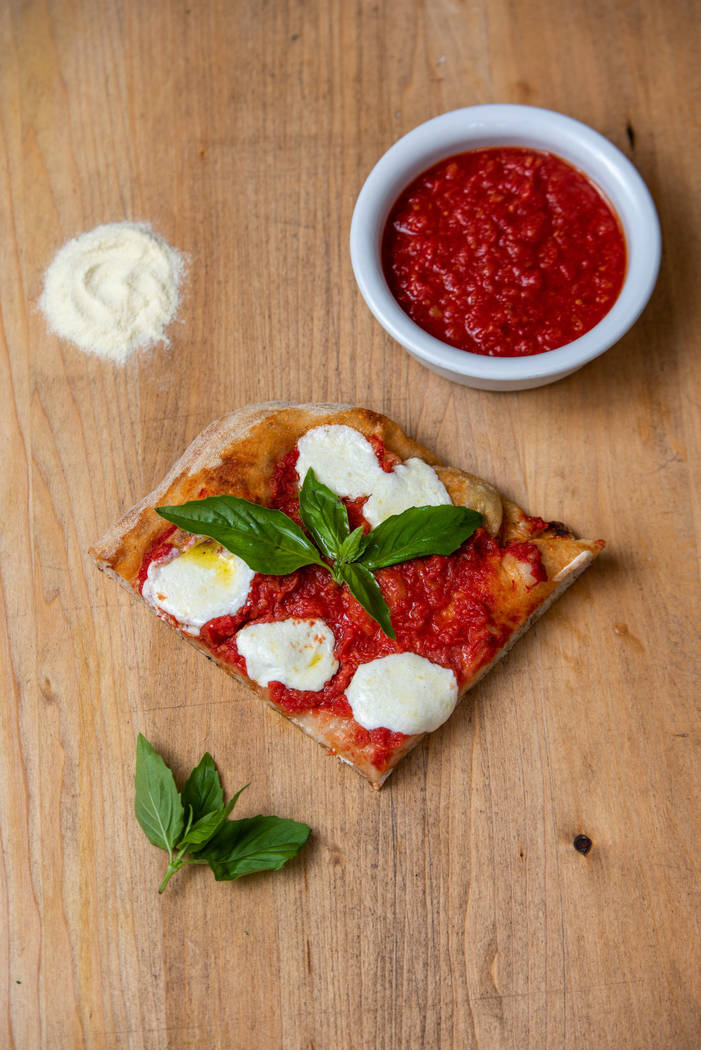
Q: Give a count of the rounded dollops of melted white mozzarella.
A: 5